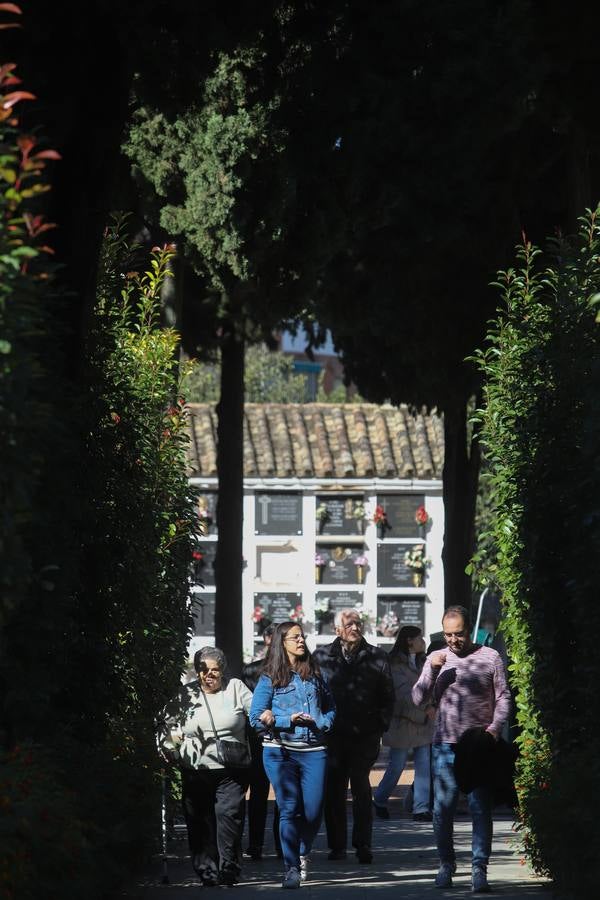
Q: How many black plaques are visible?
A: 11